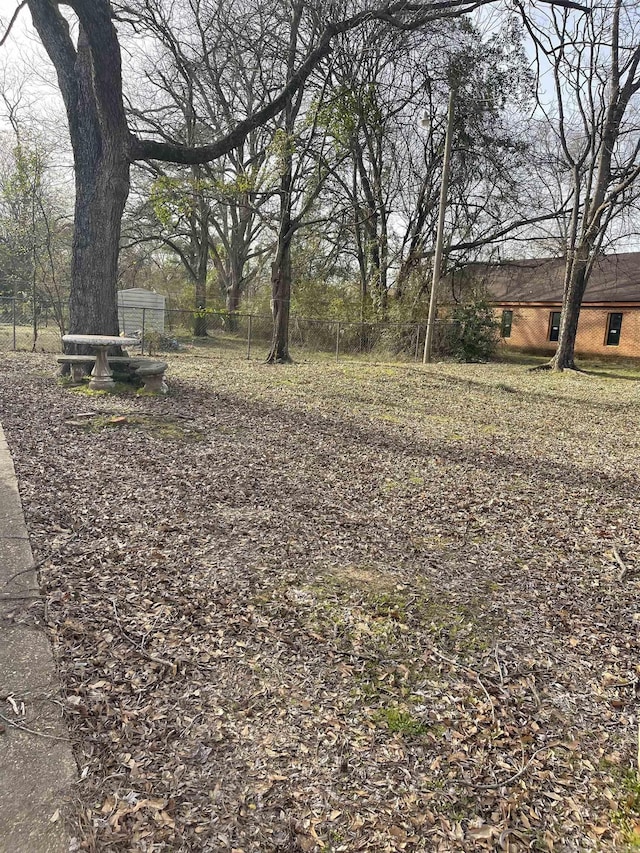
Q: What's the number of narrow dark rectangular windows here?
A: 3